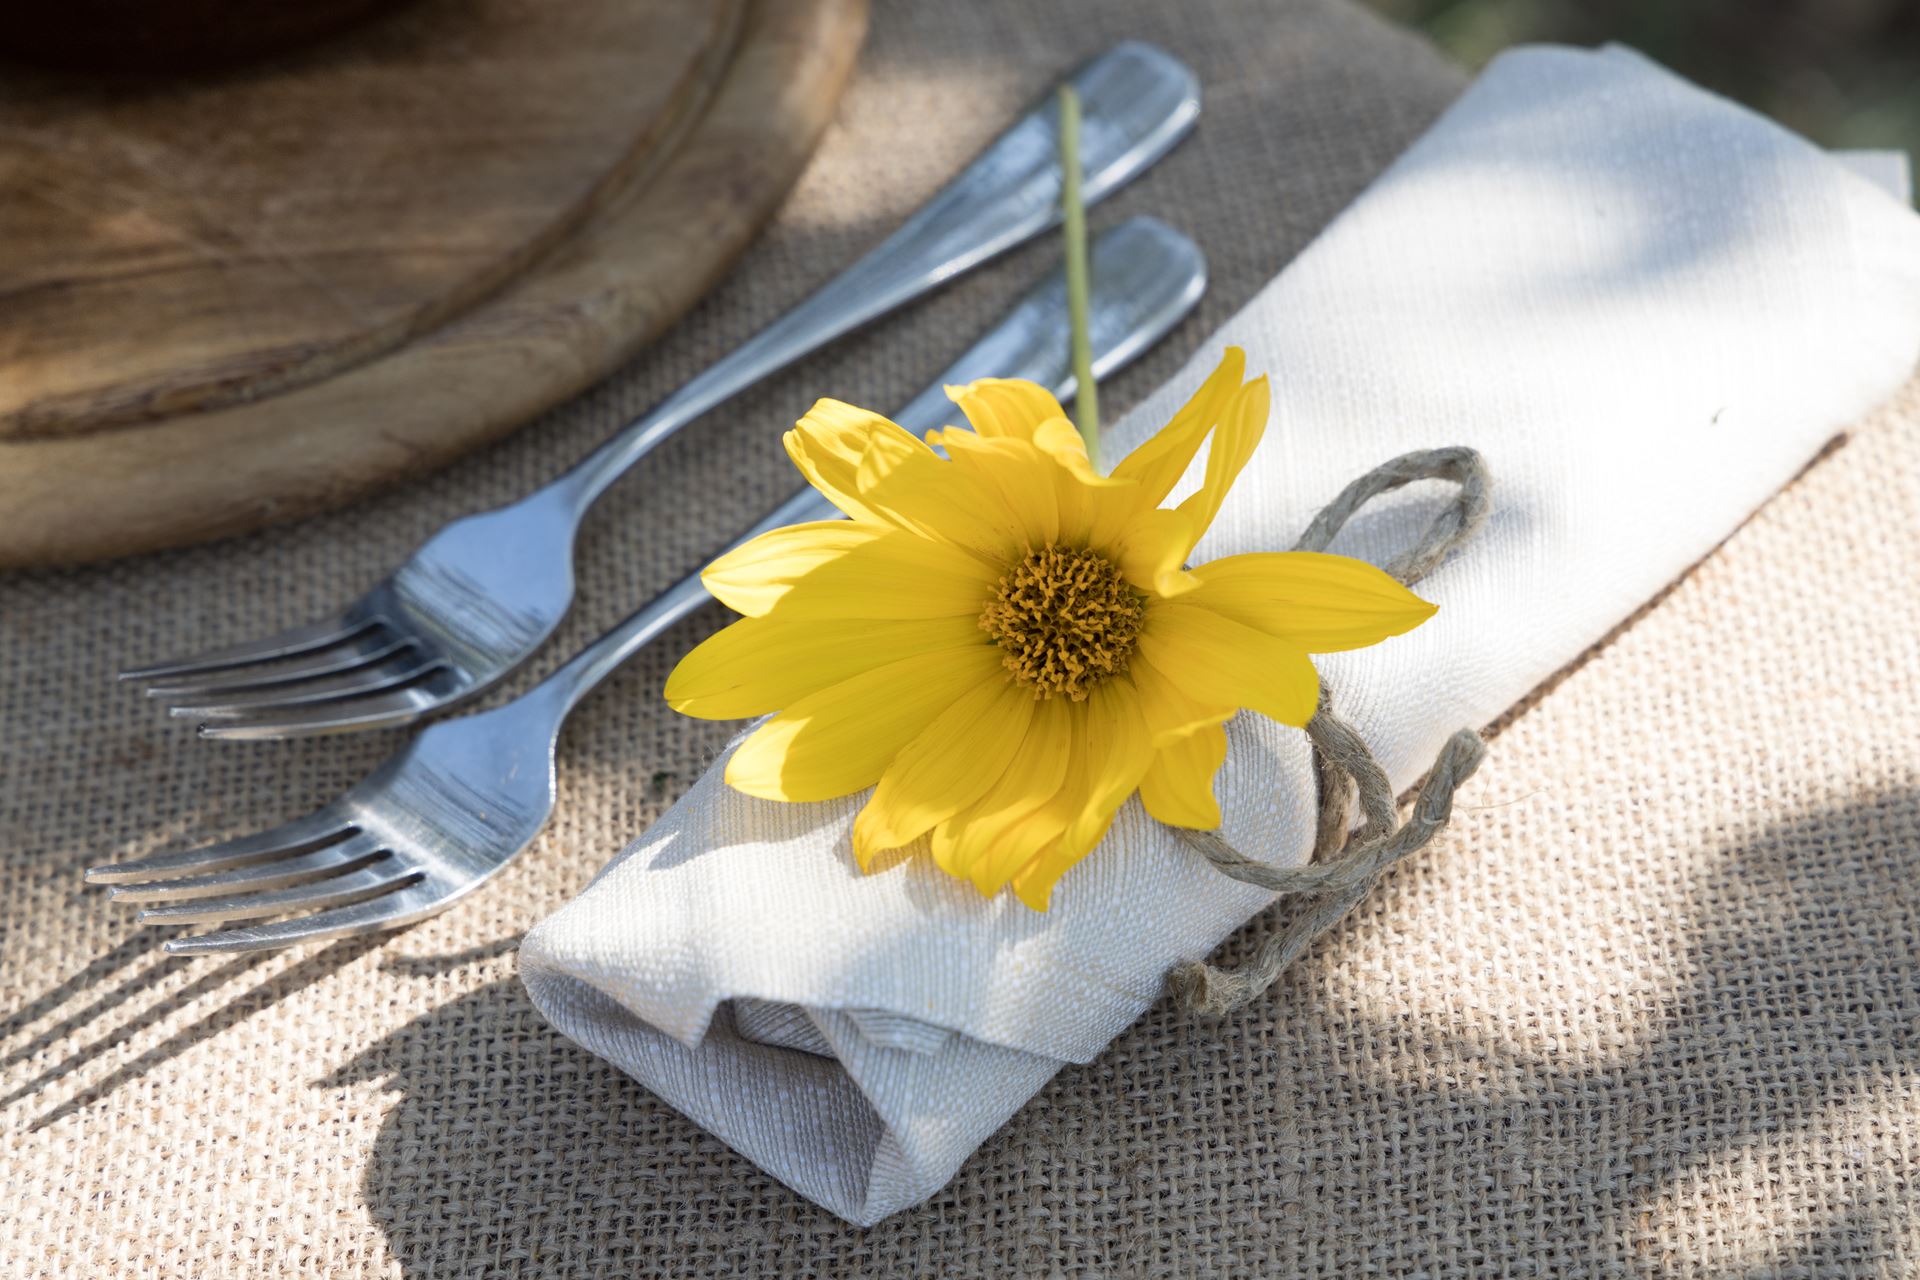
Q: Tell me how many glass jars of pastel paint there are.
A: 0